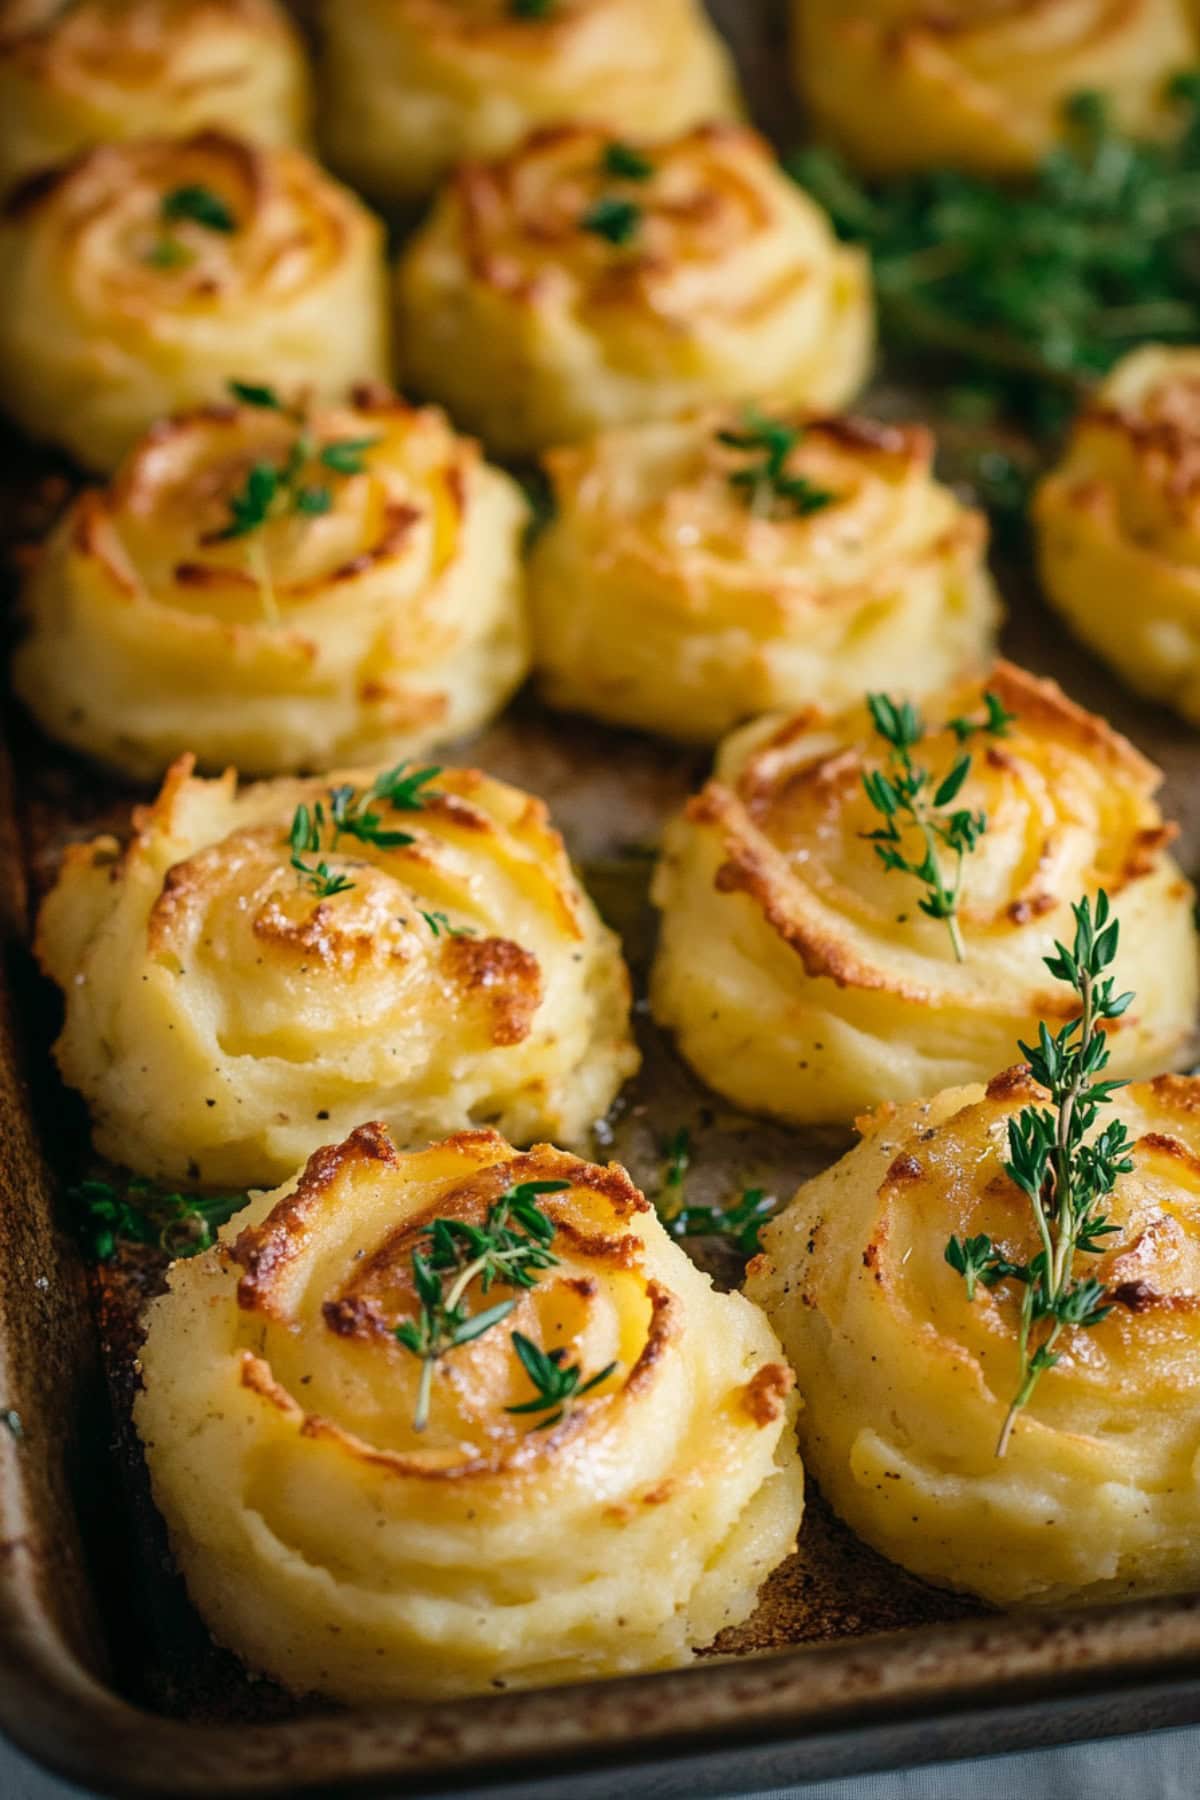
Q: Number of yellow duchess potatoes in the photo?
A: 12